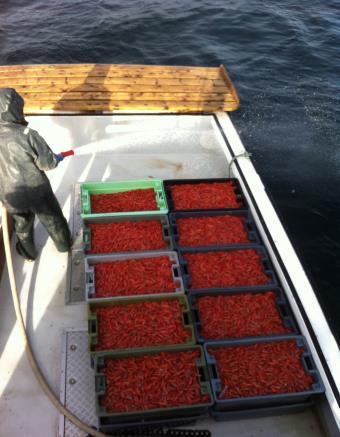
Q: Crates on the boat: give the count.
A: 10